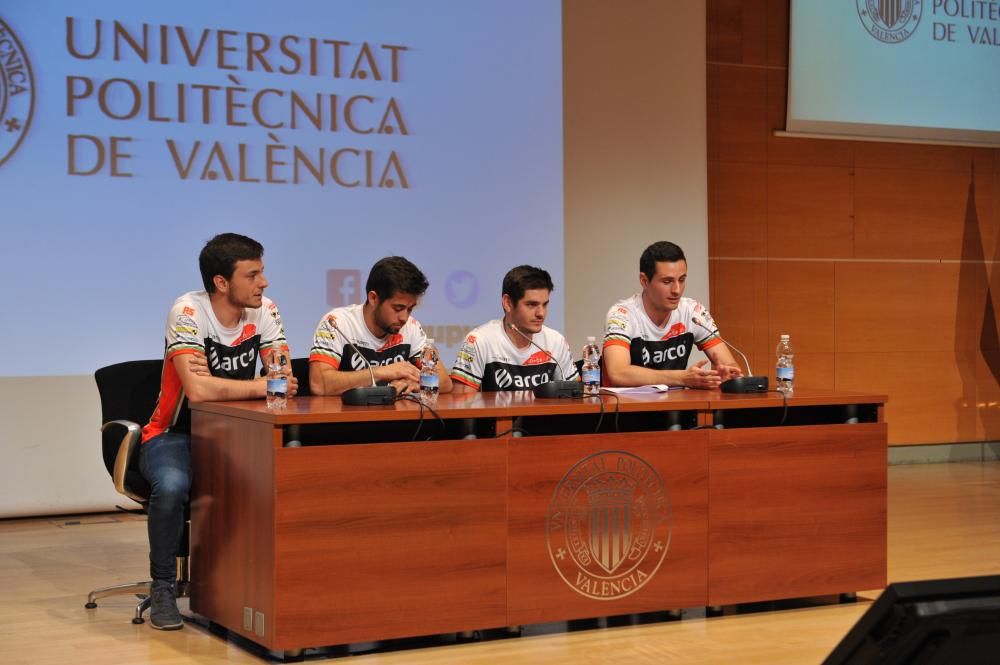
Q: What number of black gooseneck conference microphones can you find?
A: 3